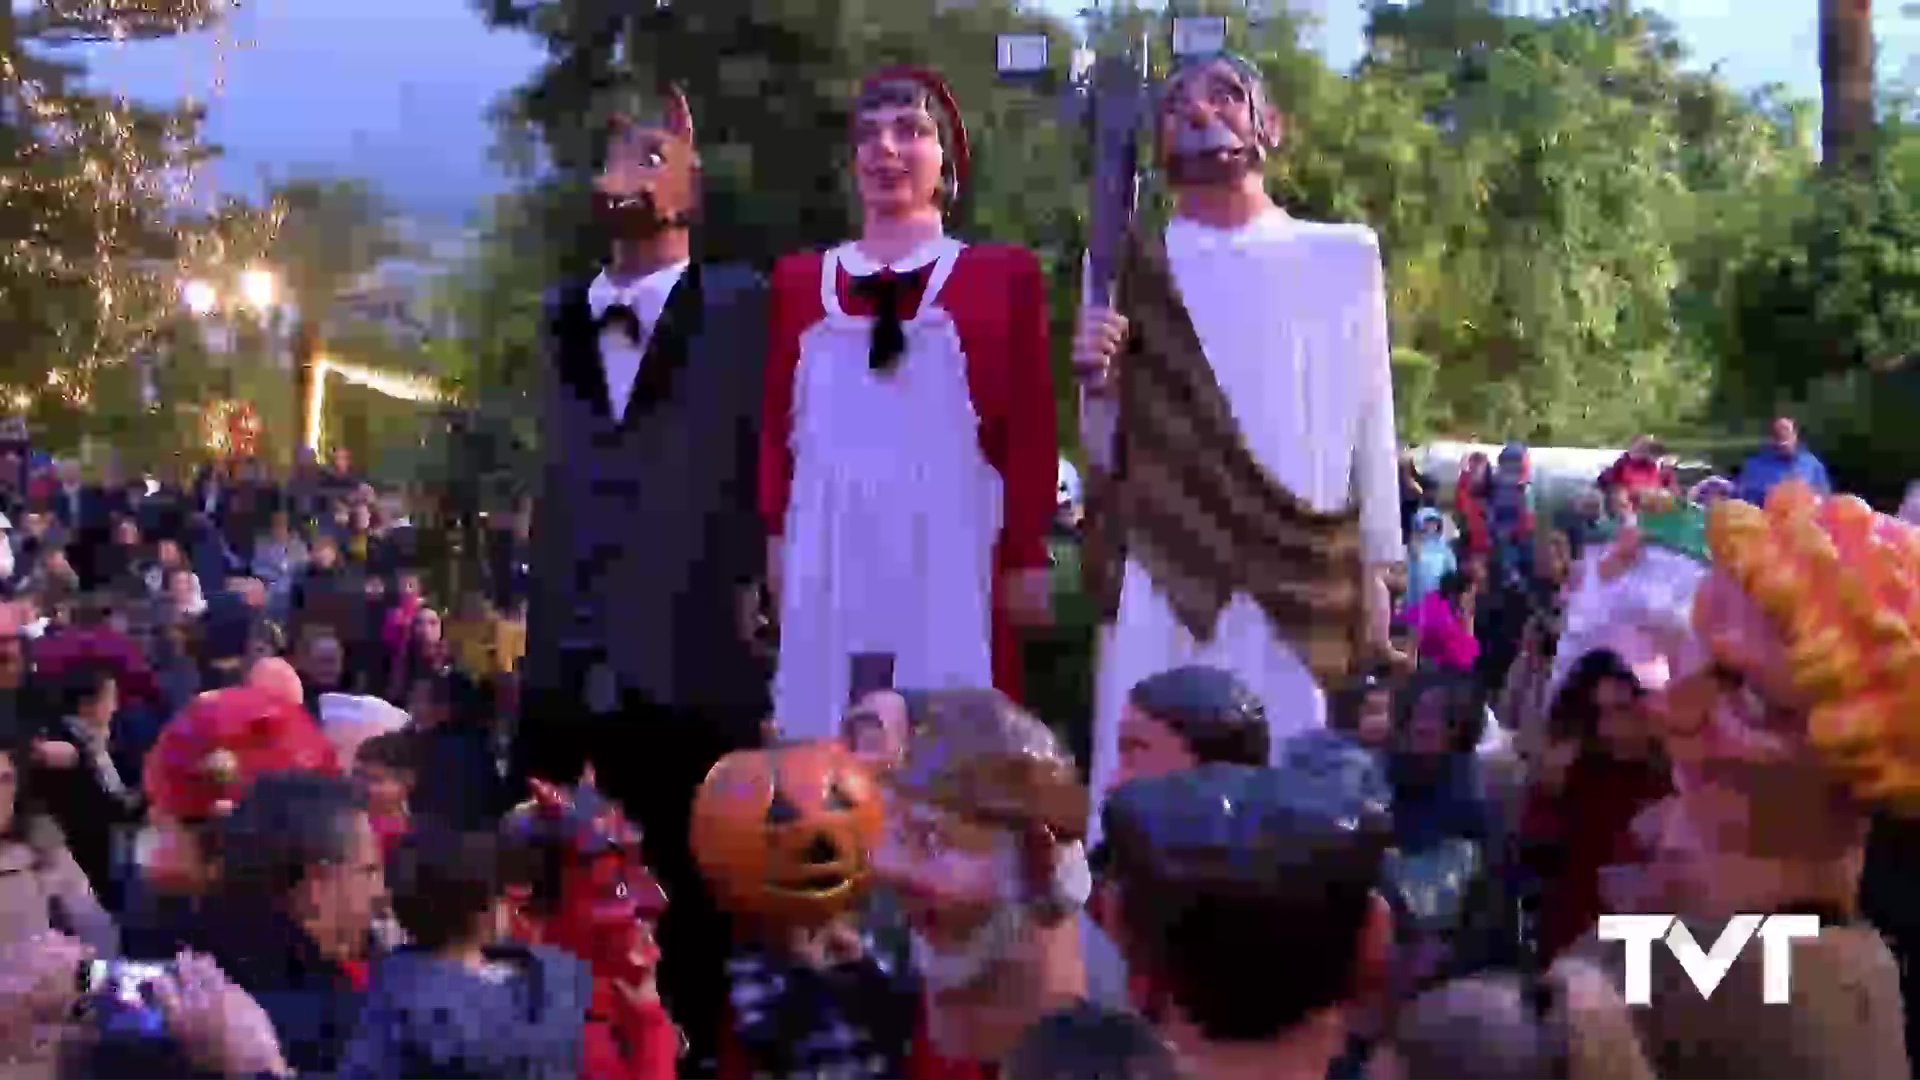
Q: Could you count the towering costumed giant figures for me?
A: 3